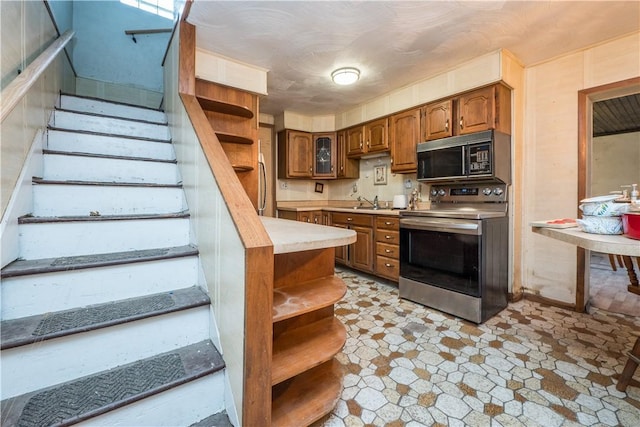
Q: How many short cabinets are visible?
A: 4